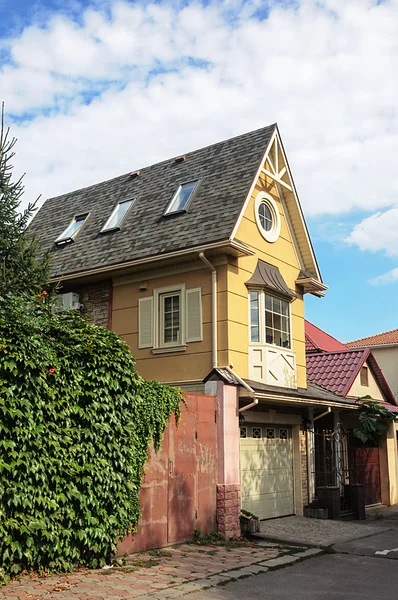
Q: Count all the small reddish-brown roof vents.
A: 2